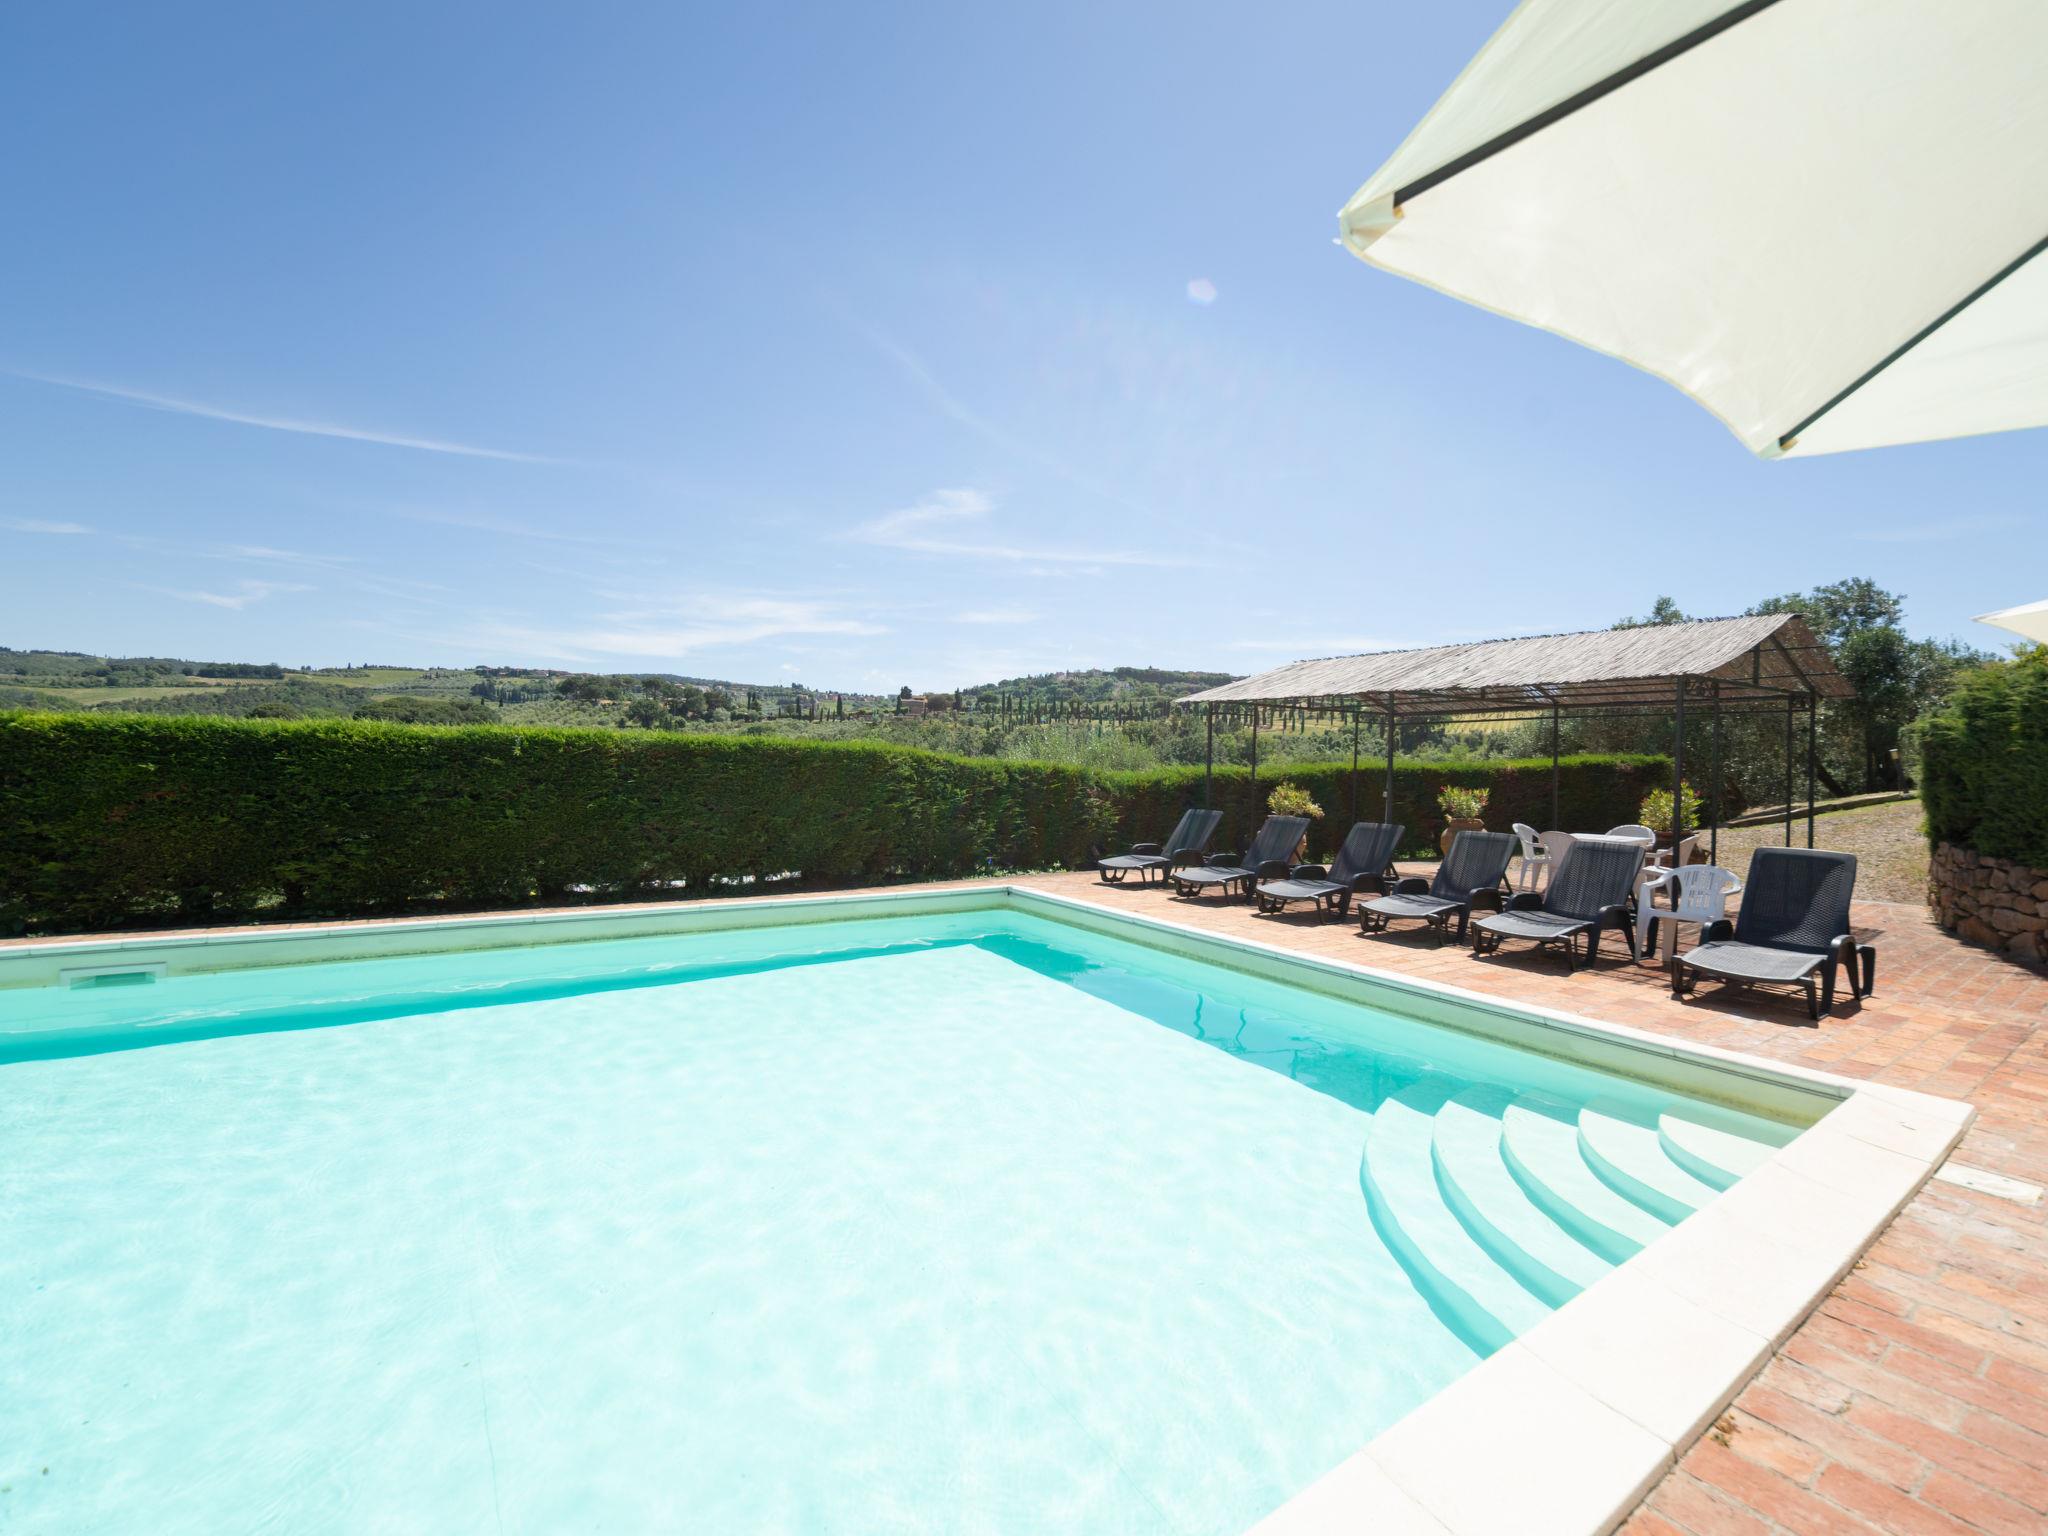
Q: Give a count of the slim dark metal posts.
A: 9